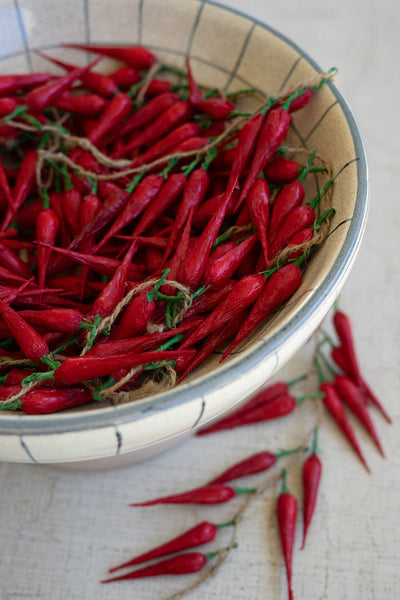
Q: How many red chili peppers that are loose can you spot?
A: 12